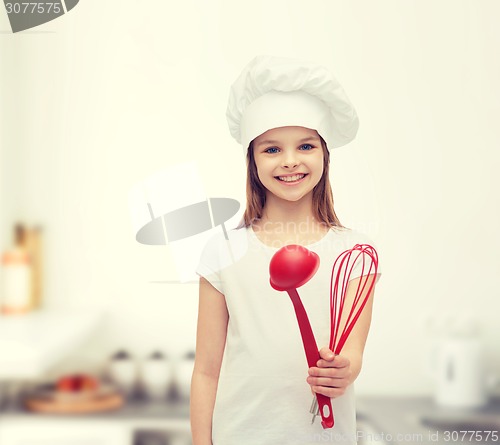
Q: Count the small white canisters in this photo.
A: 3